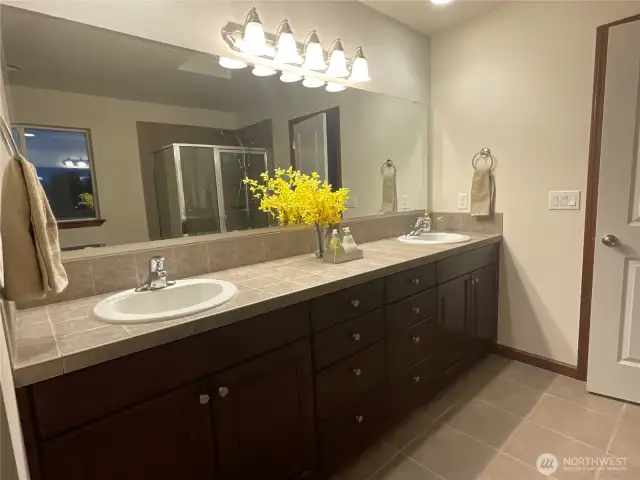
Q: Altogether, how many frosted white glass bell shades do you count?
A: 5